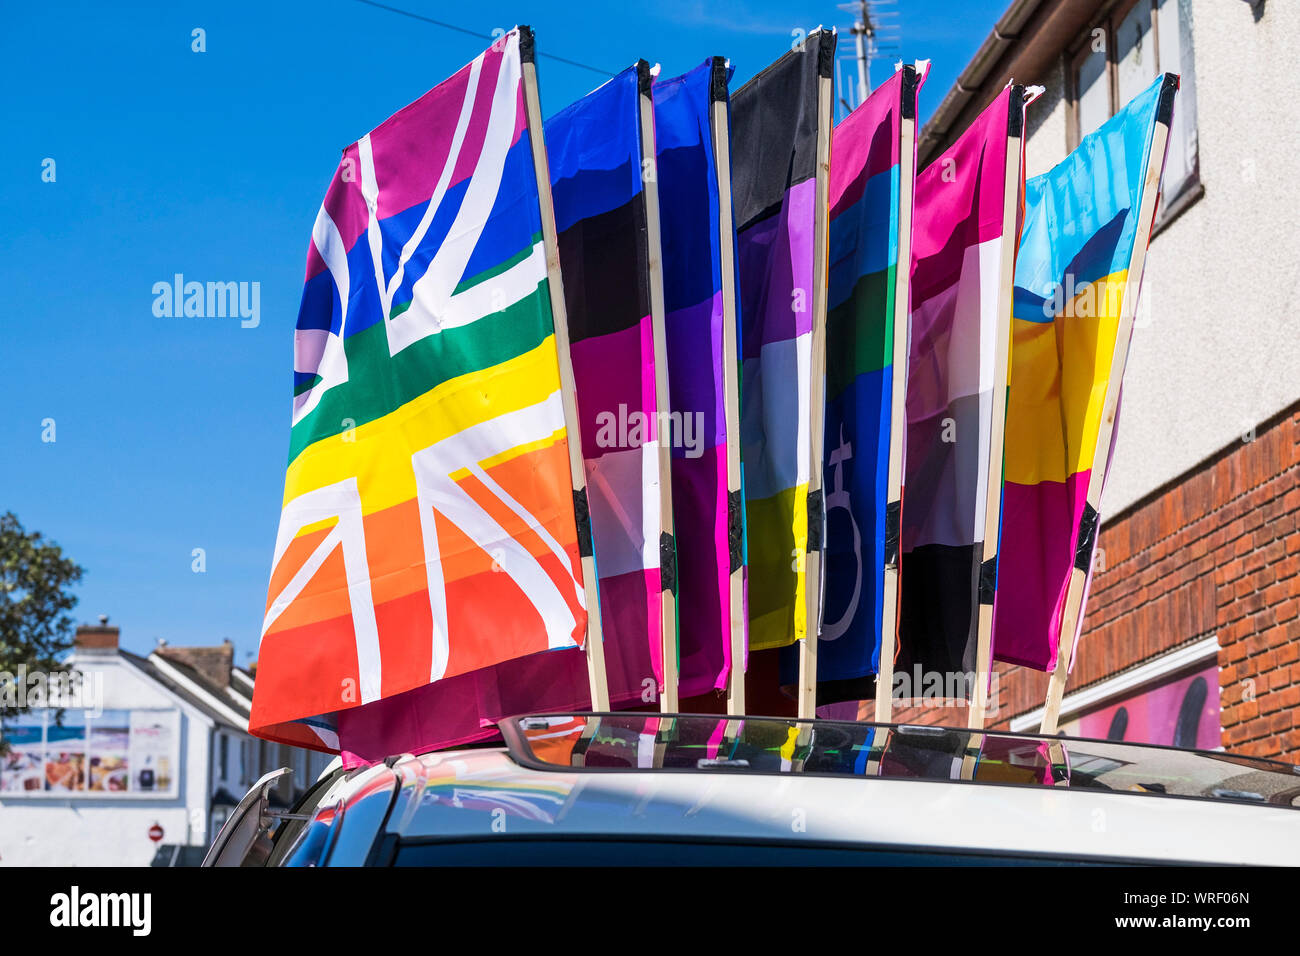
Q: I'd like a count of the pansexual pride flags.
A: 1